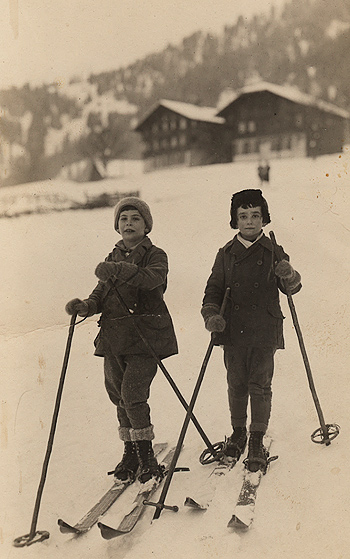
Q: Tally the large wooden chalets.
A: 2